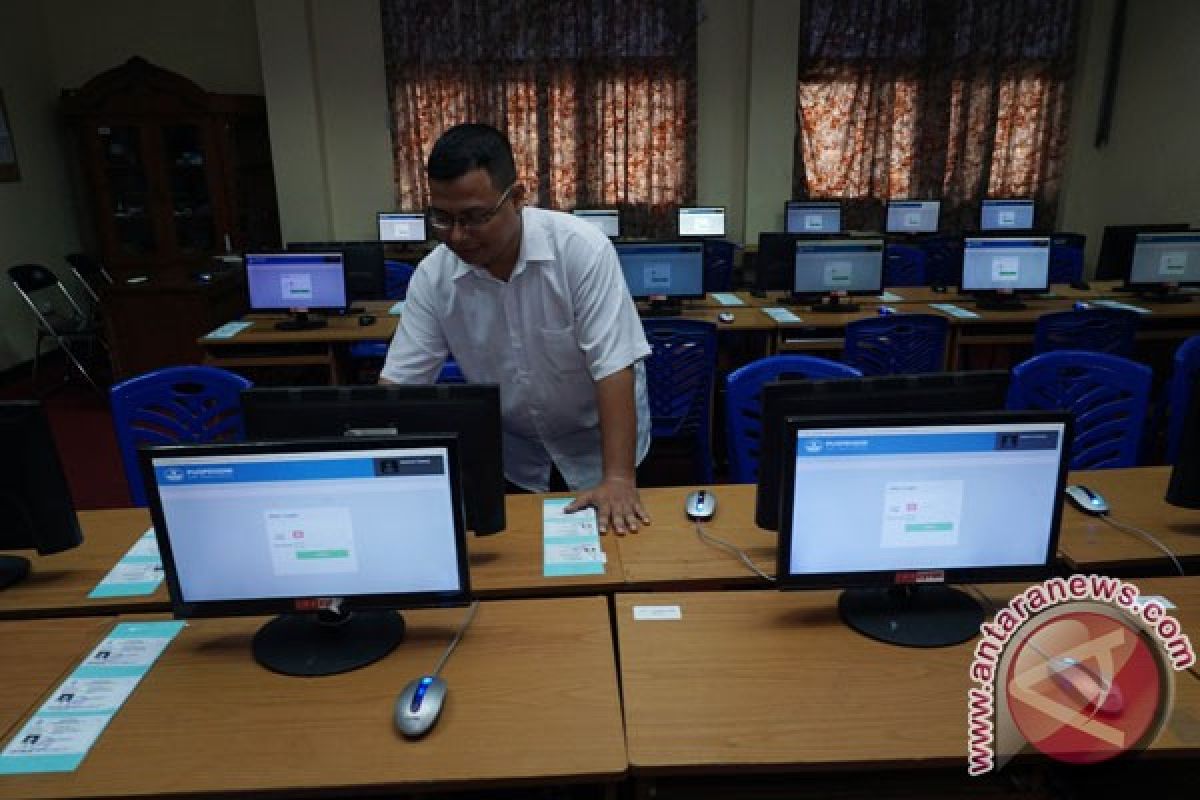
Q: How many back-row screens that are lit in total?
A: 6